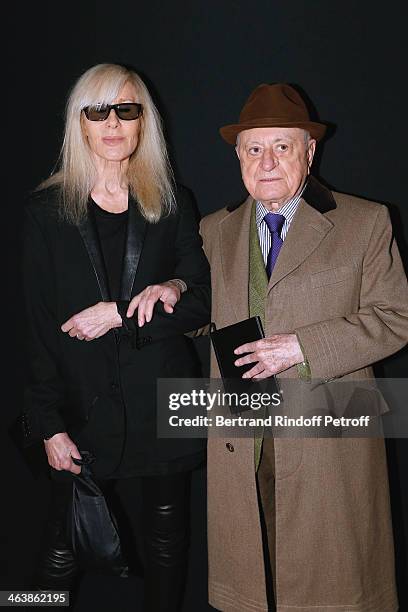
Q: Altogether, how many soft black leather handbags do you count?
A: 1